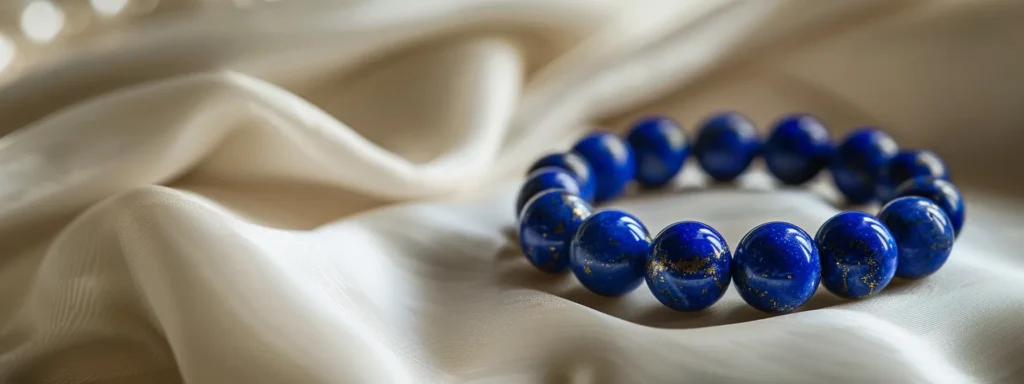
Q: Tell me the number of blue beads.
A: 15